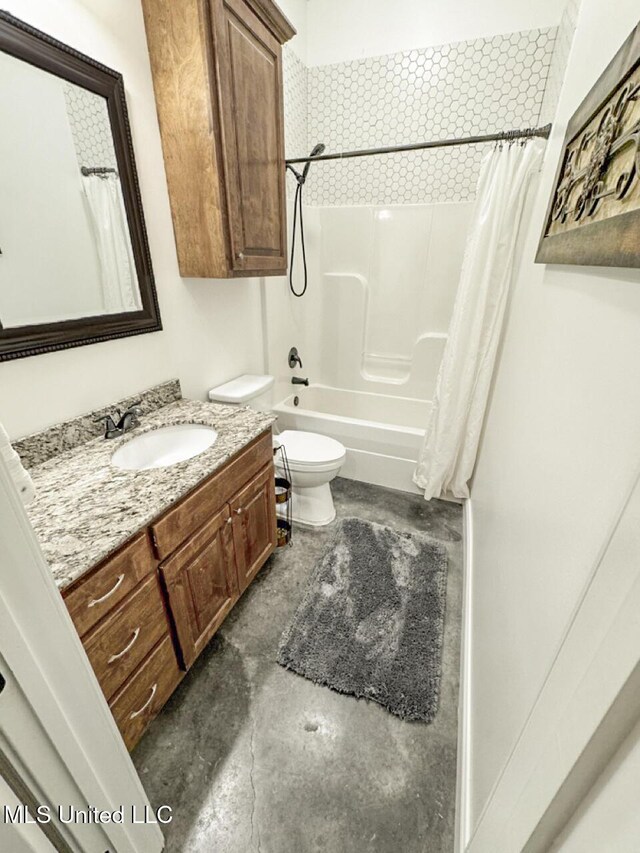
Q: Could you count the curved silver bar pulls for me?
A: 3